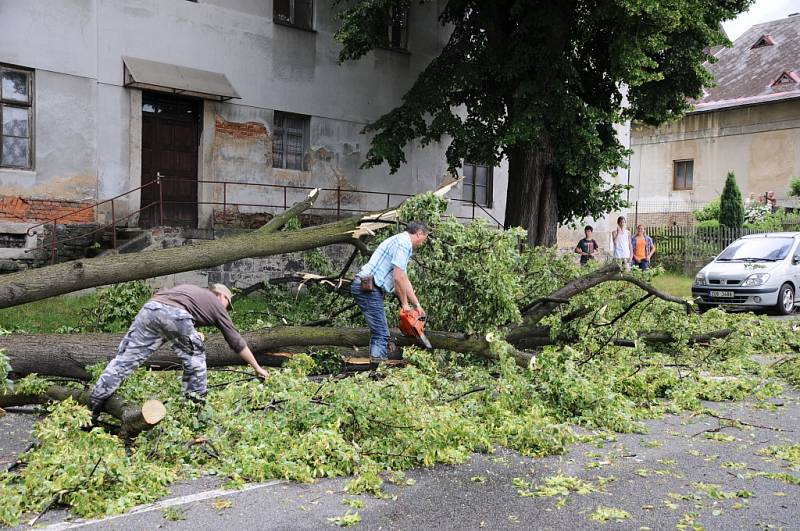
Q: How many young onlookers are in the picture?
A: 3